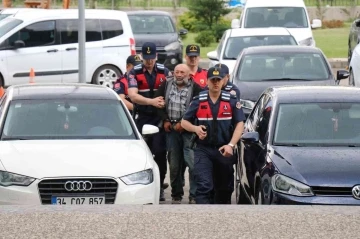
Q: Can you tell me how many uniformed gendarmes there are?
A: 5